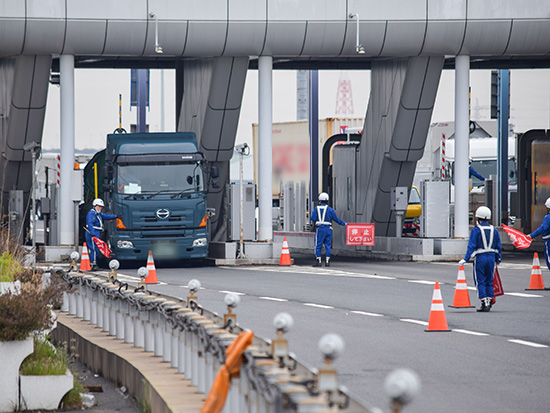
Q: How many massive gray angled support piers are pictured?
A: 3